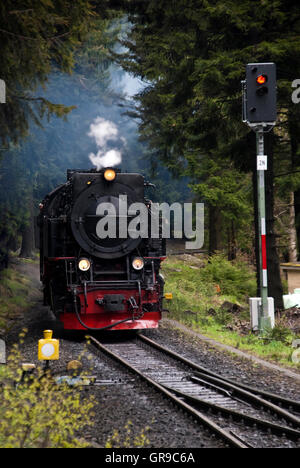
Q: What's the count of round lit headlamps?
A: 3